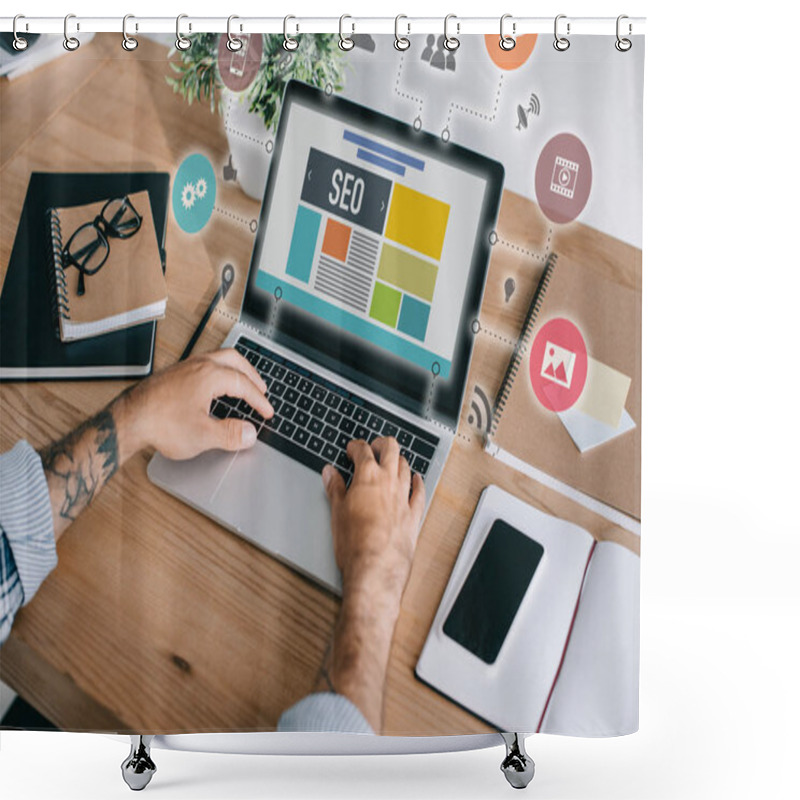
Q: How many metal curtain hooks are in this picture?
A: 12